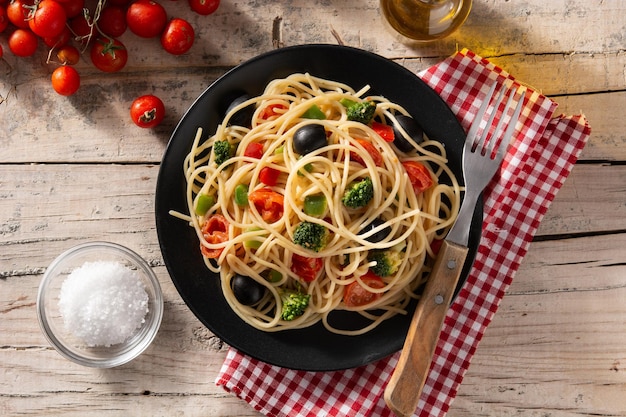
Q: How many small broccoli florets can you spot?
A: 6